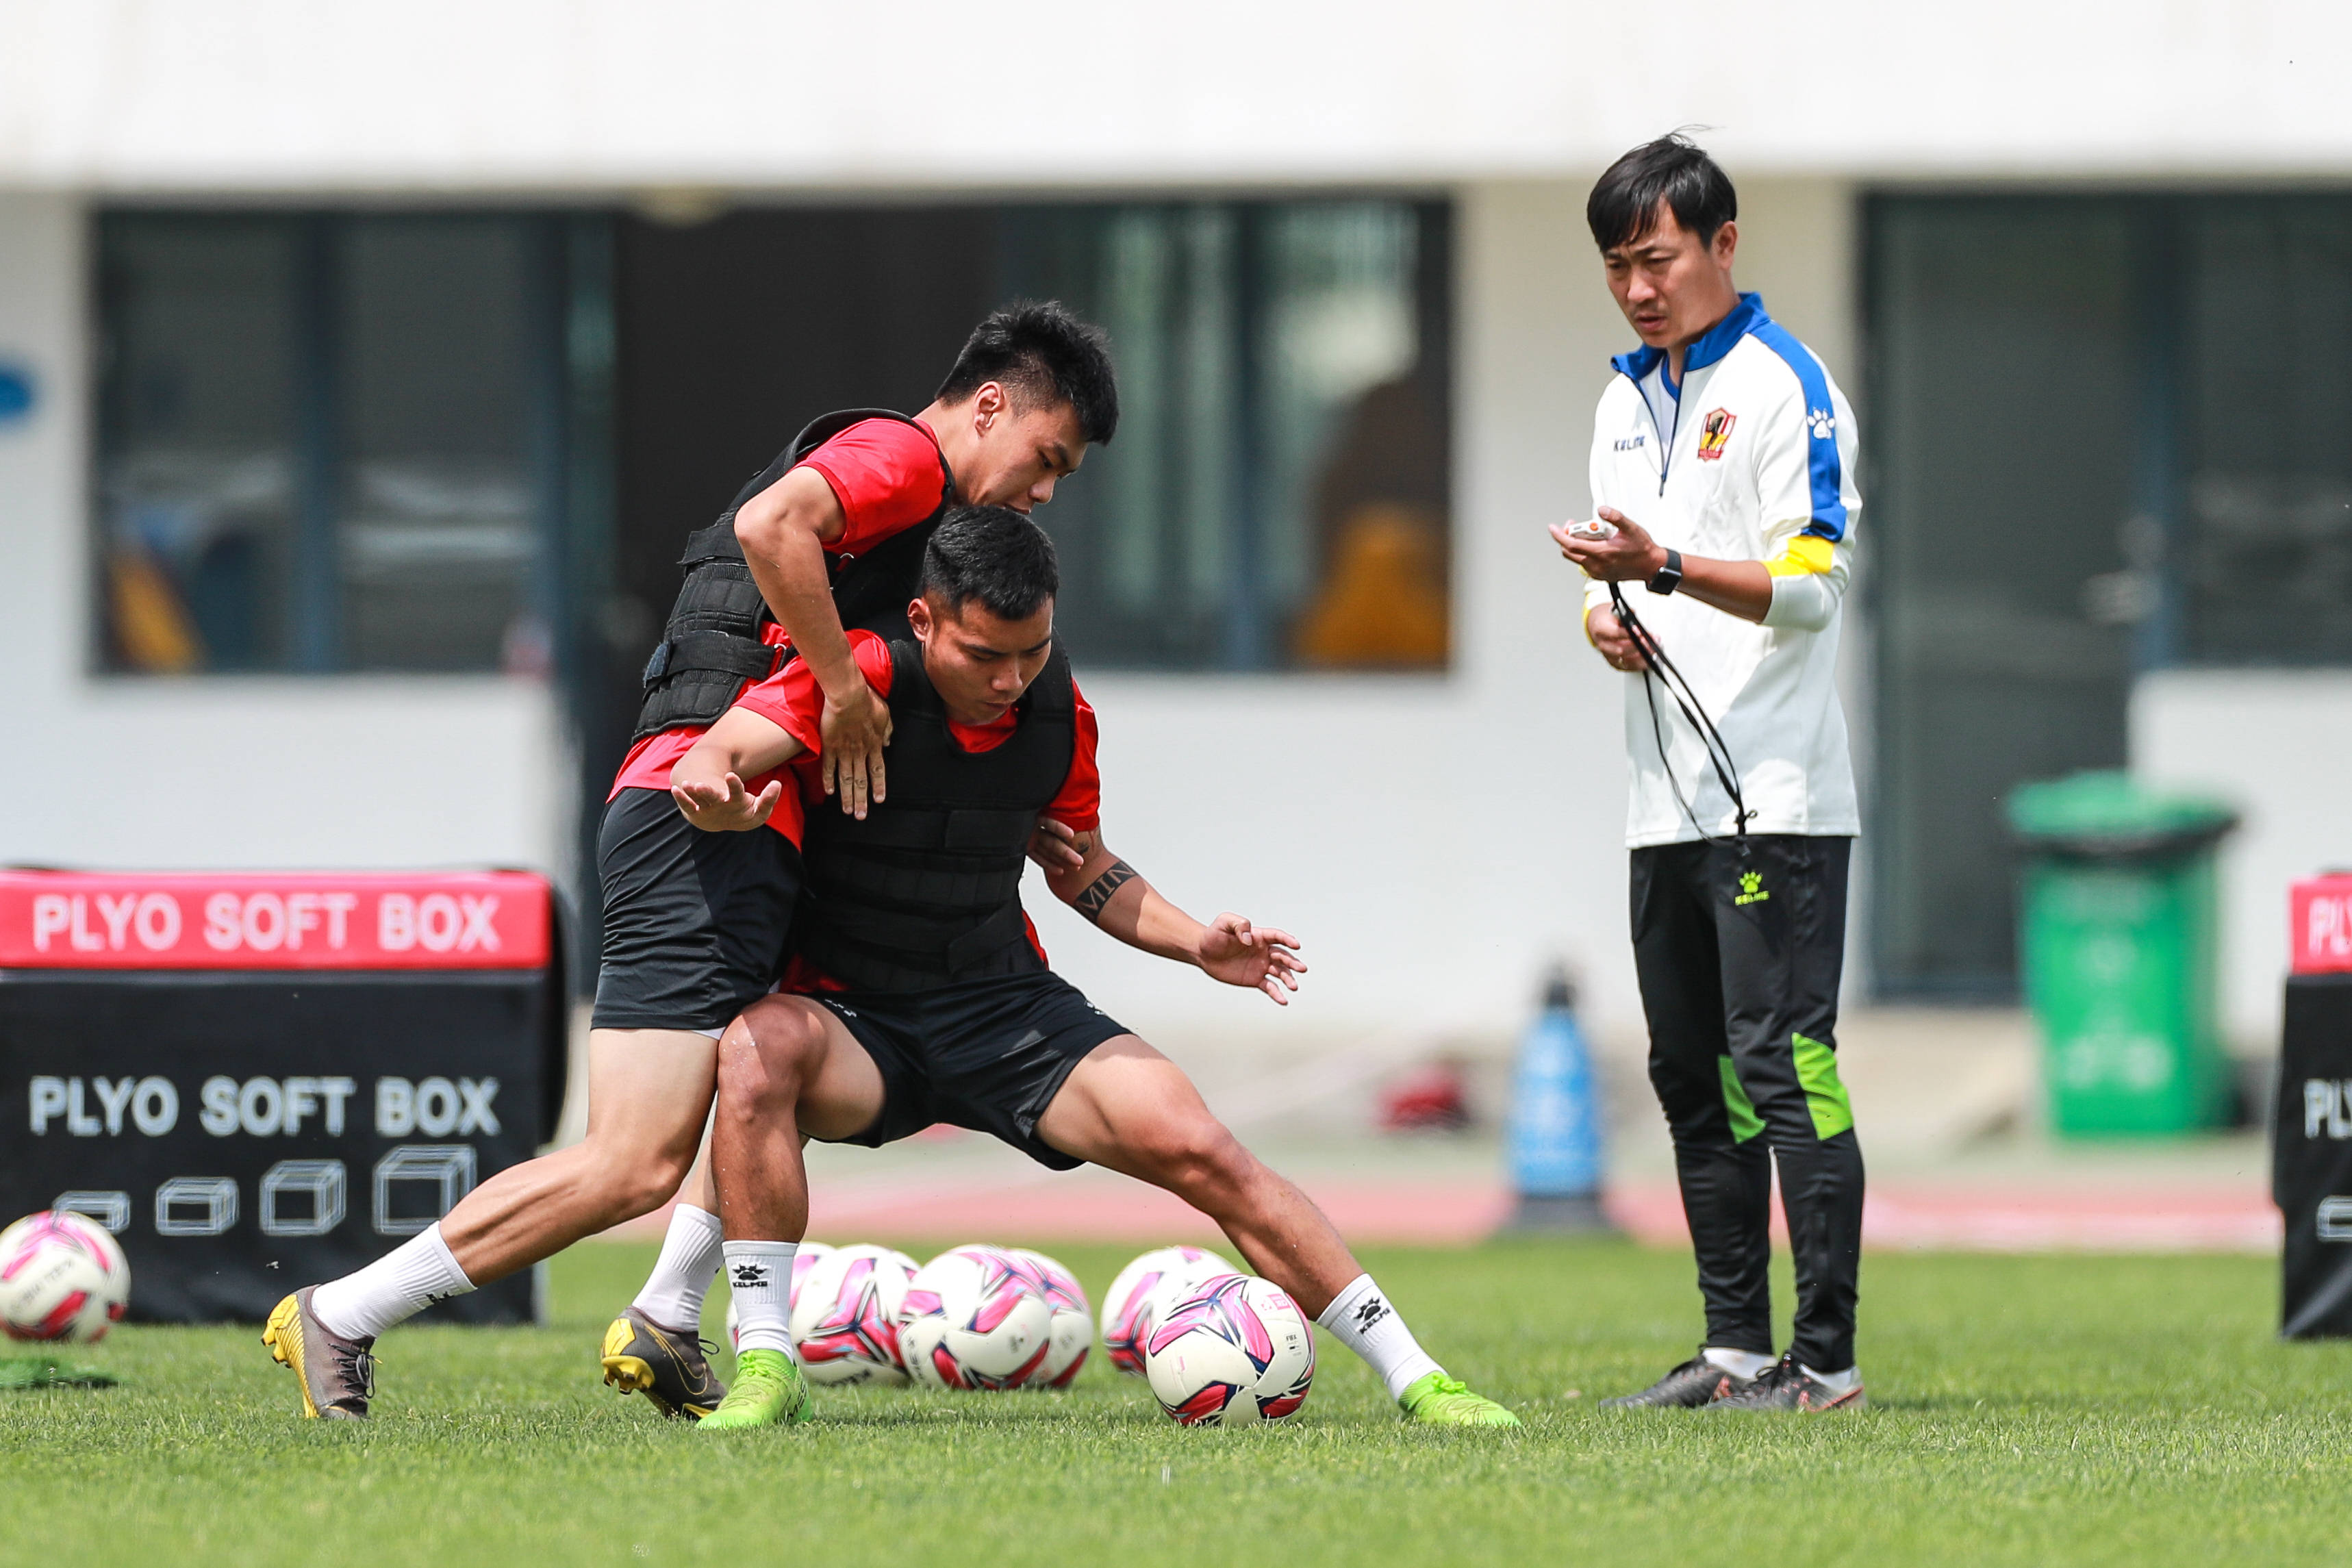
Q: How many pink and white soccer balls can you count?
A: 7